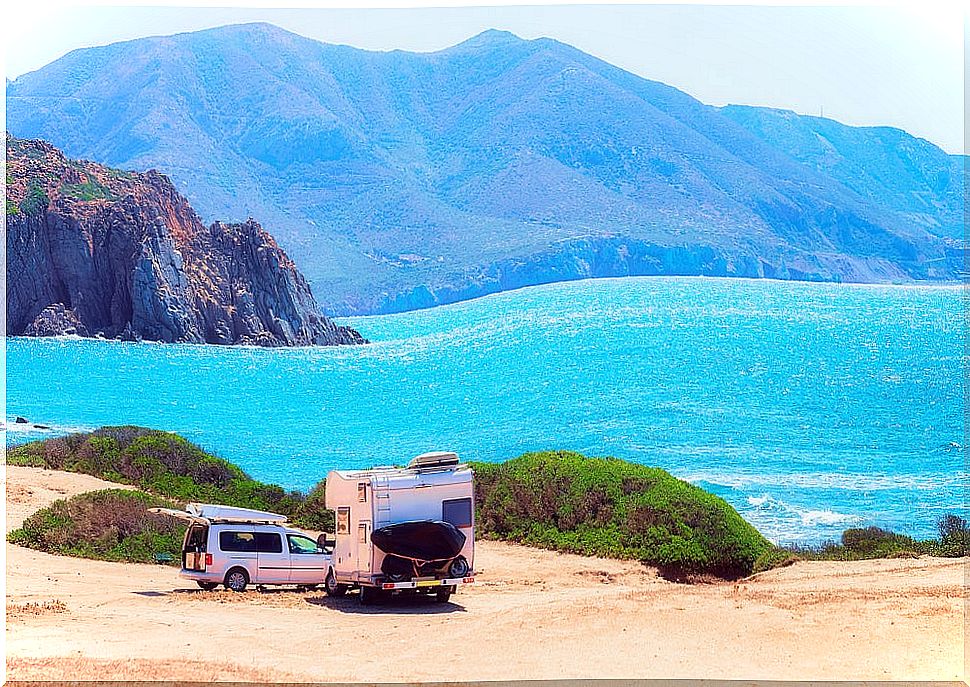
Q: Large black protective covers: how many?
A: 1